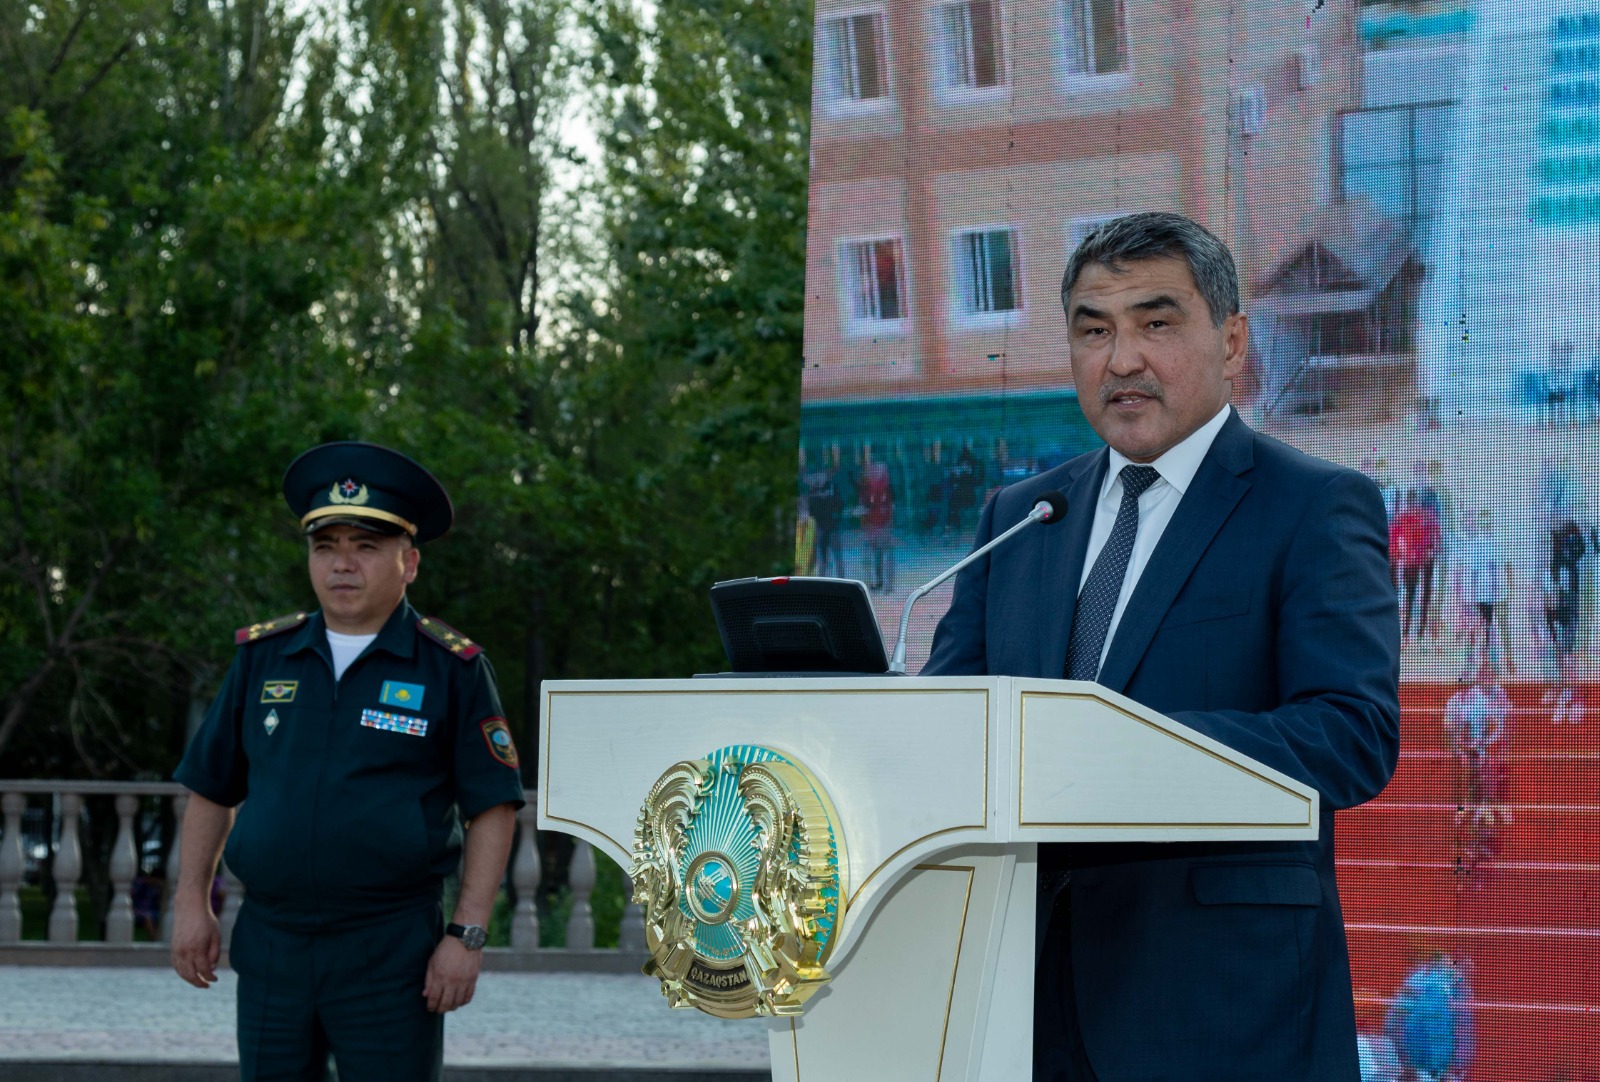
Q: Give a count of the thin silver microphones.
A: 1